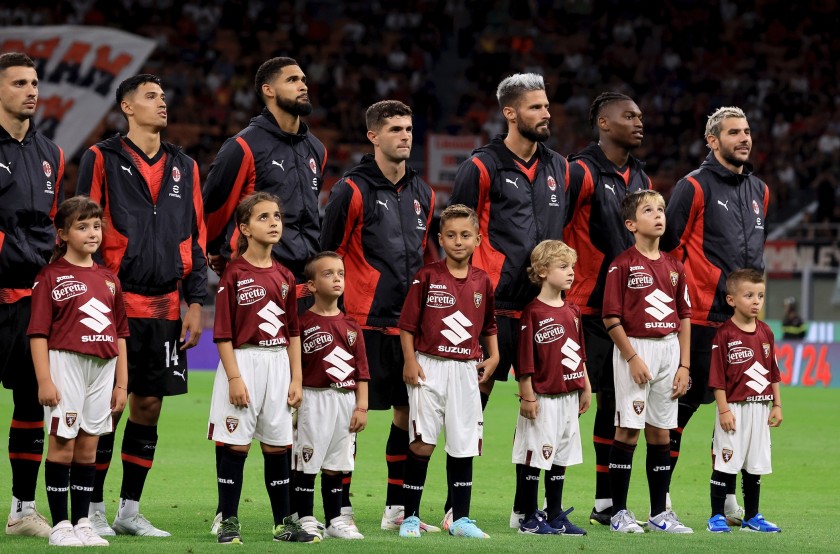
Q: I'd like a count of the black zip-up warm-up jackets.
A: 7